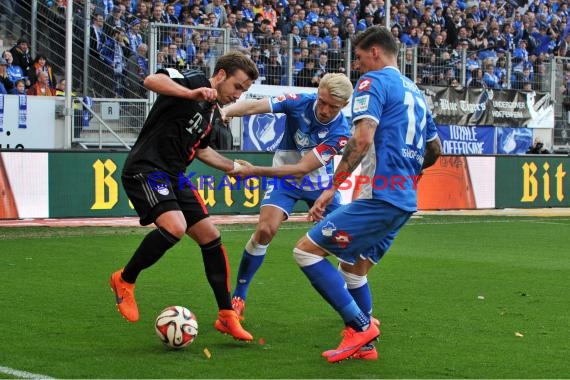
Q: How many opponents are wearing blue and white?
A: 2